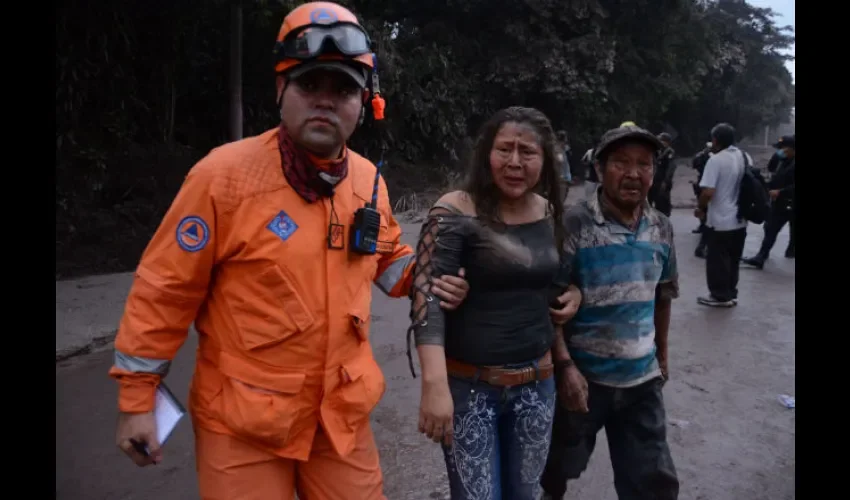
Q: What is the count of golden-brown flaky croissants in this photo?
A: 0